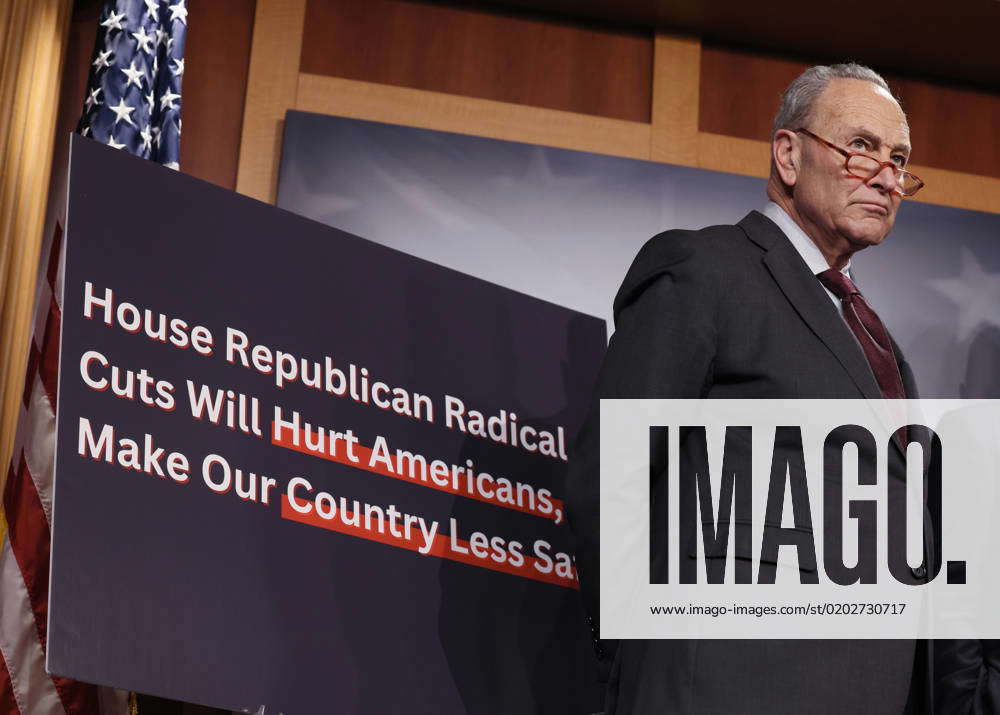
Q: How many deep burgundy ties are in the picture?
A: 1